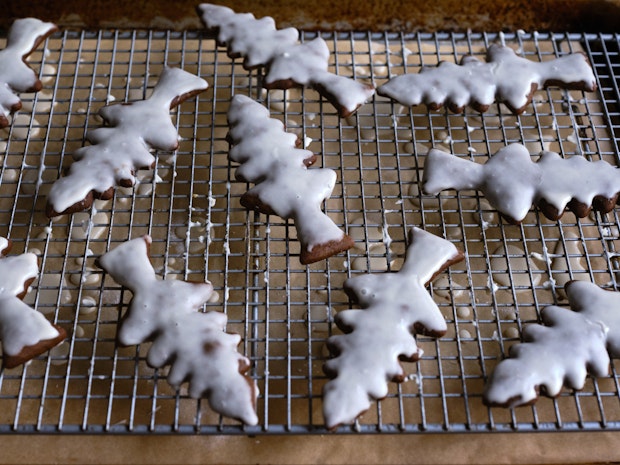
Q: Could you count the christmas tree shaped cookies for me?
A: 10